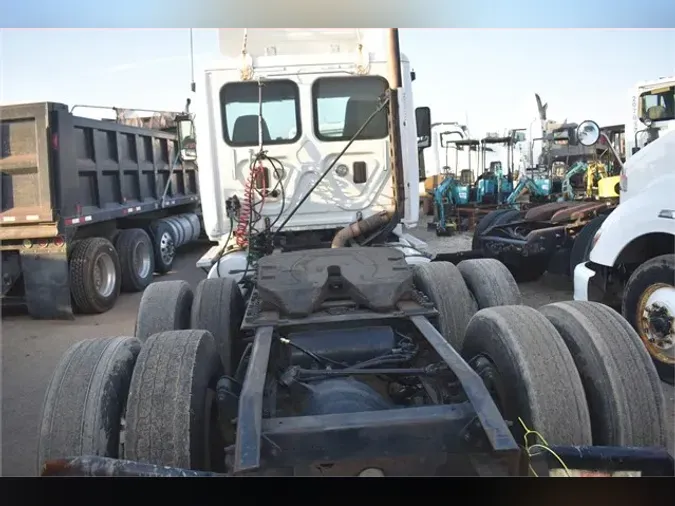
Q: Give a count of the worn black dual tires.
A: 8